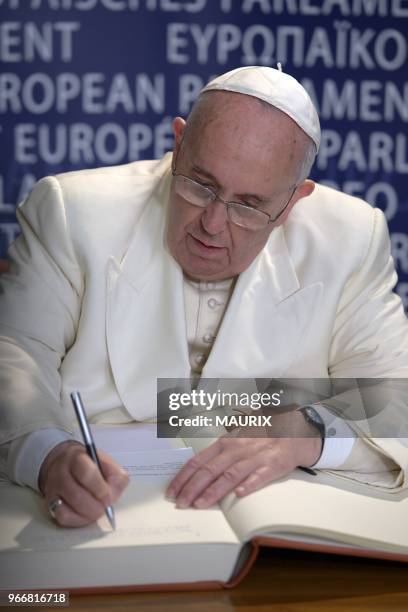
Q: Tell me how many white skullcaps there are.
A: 1